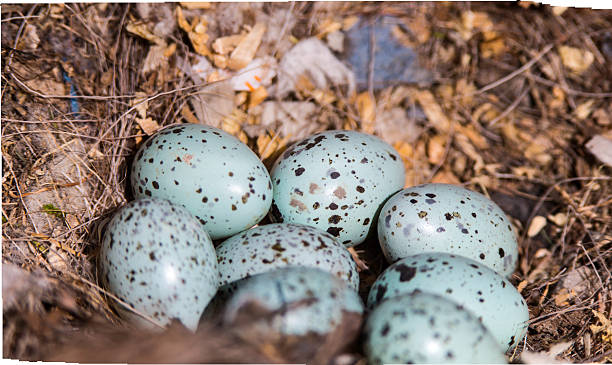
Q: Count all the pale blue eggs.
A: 8